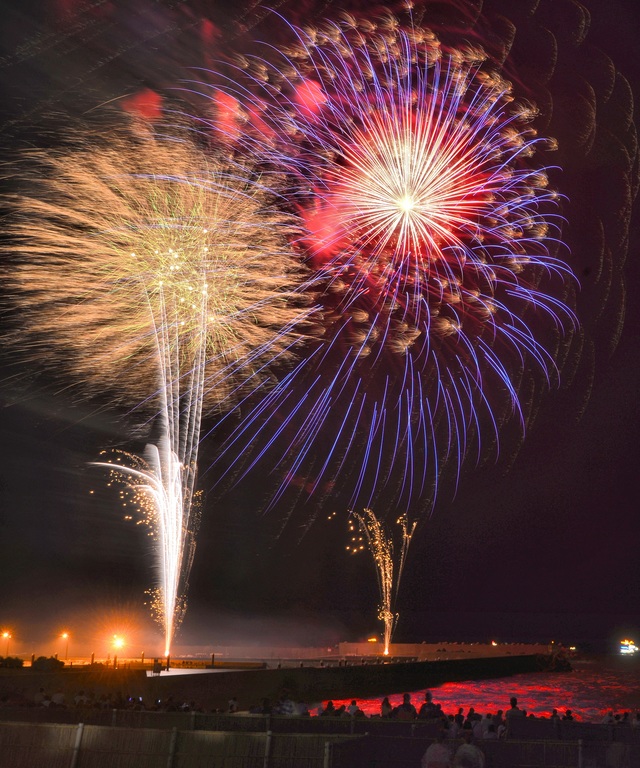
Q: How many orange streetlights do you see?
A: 3